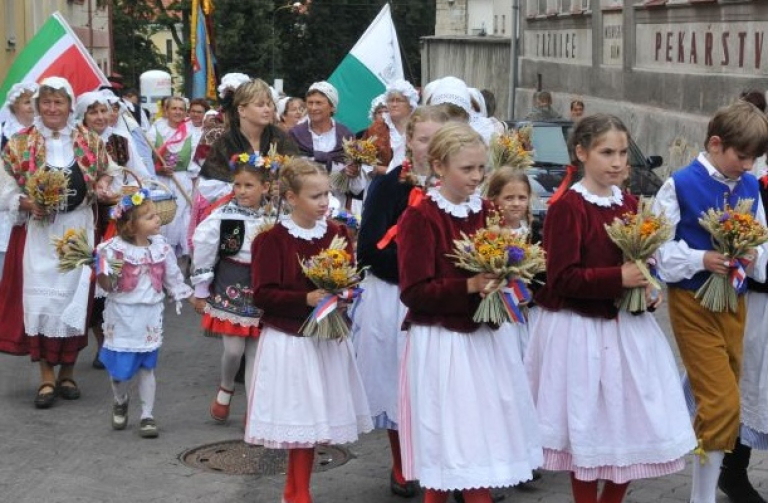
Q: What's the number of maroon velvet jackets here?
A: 3